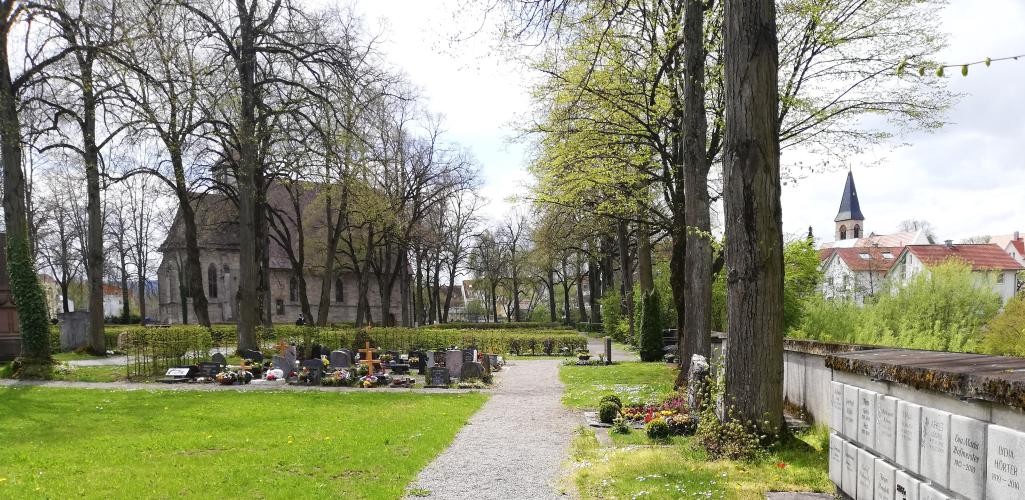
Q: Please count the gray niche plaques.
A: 14